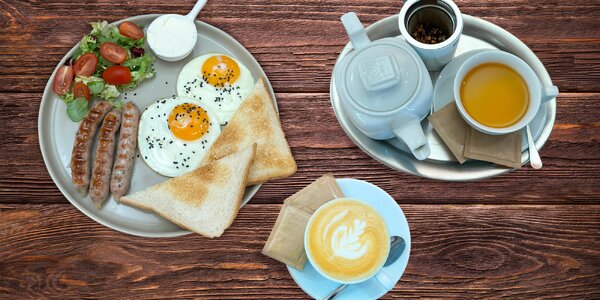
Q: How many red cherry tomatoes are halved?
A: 5